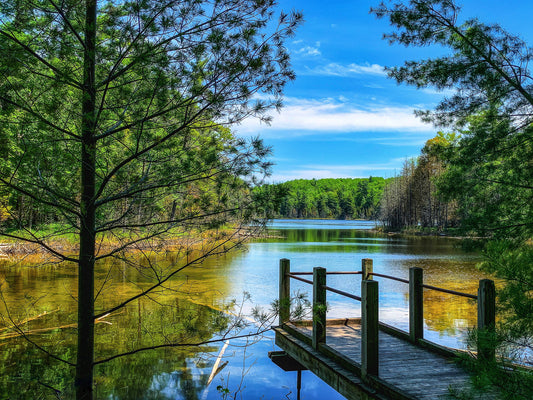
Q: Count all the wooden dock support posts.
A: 6